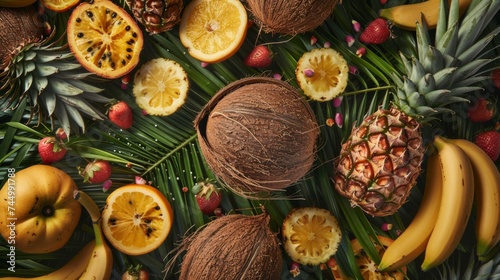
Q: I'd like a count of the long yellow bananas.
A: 6